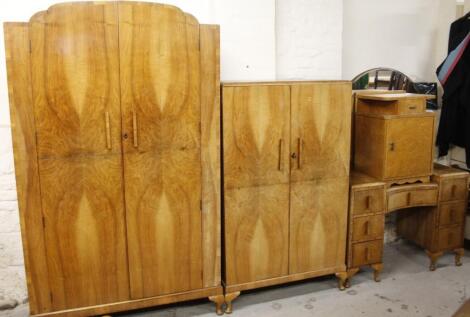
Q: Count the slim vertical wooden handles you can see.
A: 11